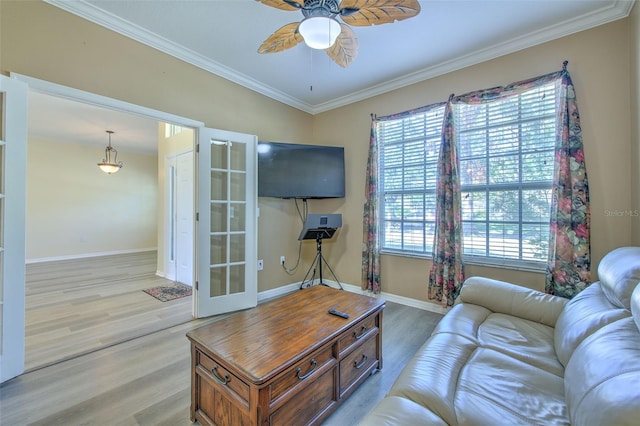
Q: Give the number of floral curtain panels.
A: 3